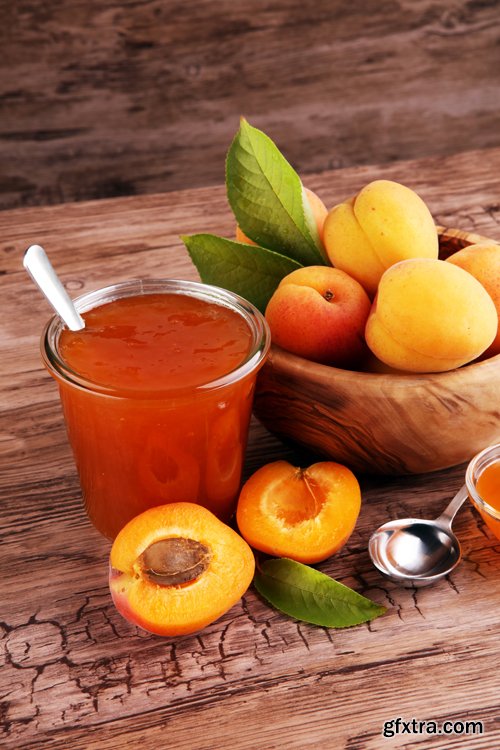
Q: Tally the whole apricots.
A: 5